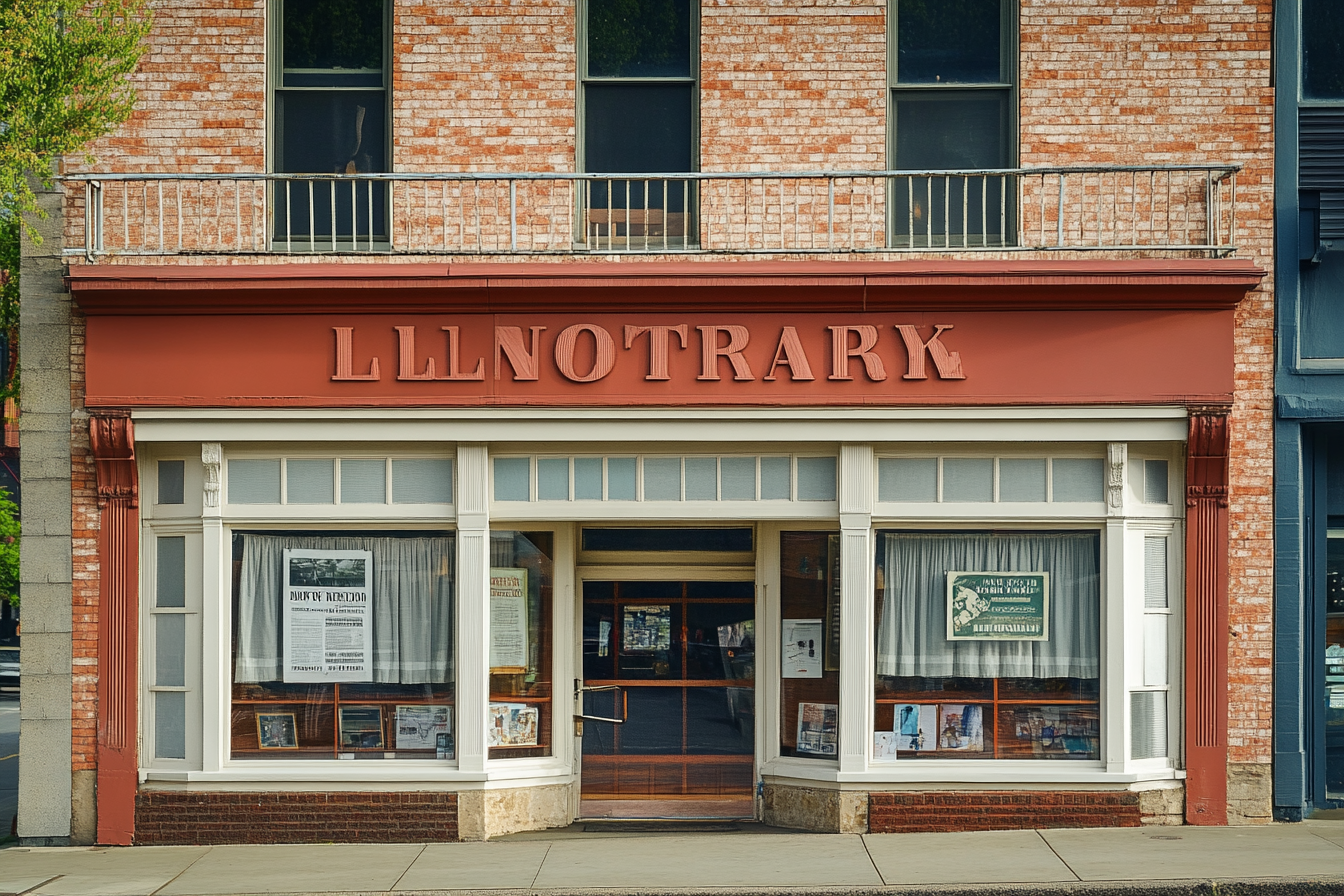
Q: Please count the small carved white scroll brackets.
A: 2